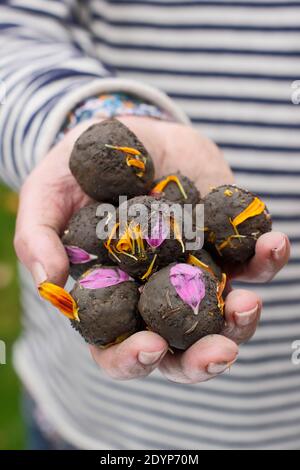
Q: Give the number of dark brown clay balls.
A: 8